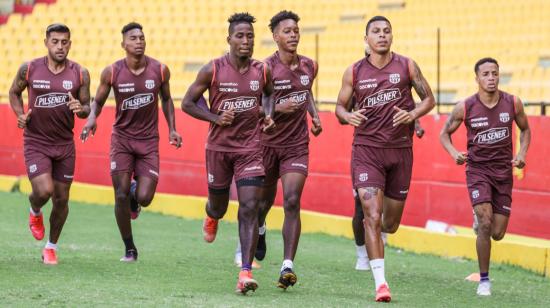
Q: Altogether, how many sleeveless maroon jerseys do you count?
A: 6